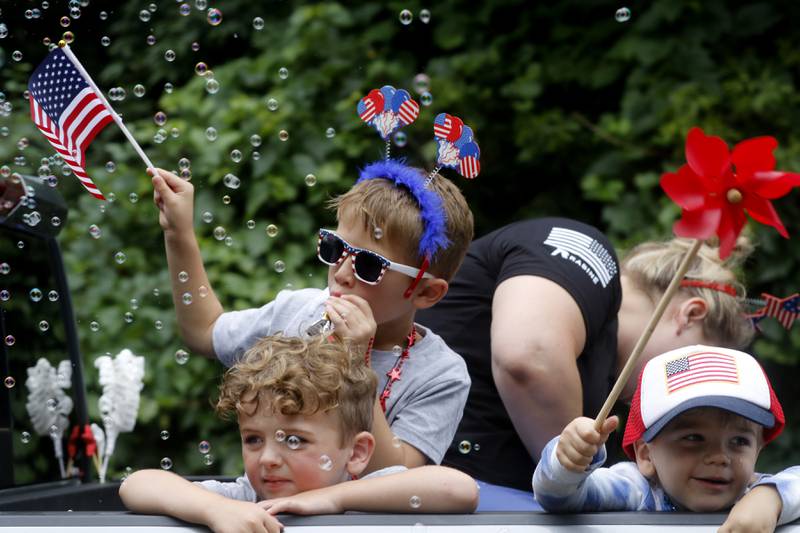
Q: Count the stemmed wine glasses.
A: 0